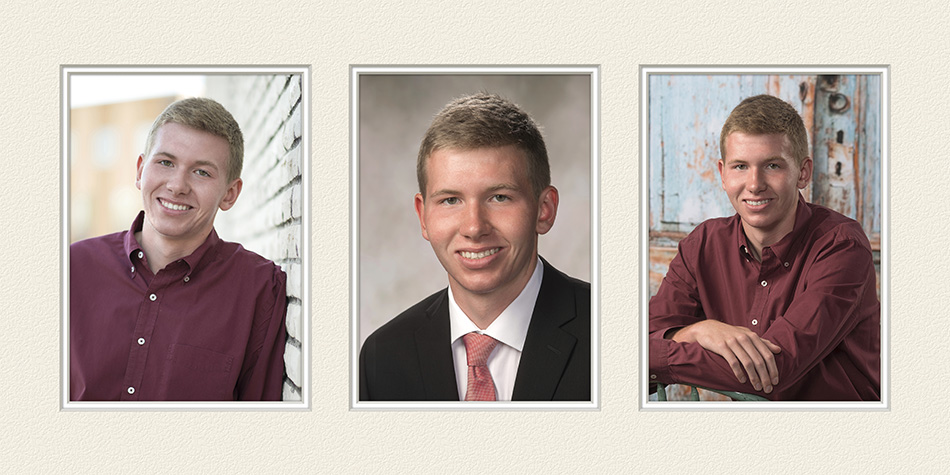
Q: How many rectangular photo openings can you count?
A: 3